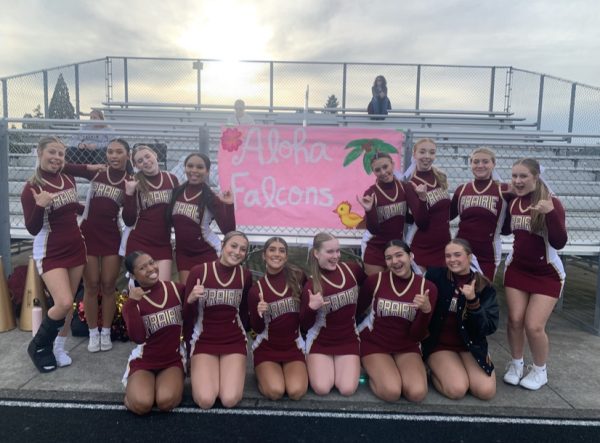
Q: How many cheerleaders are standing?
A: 8